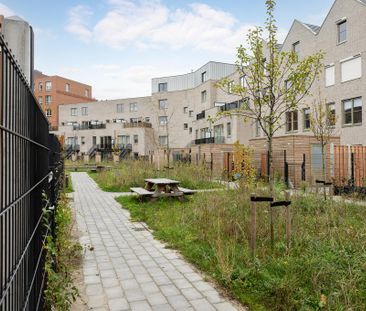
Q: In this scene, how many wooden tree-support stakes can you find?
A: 4